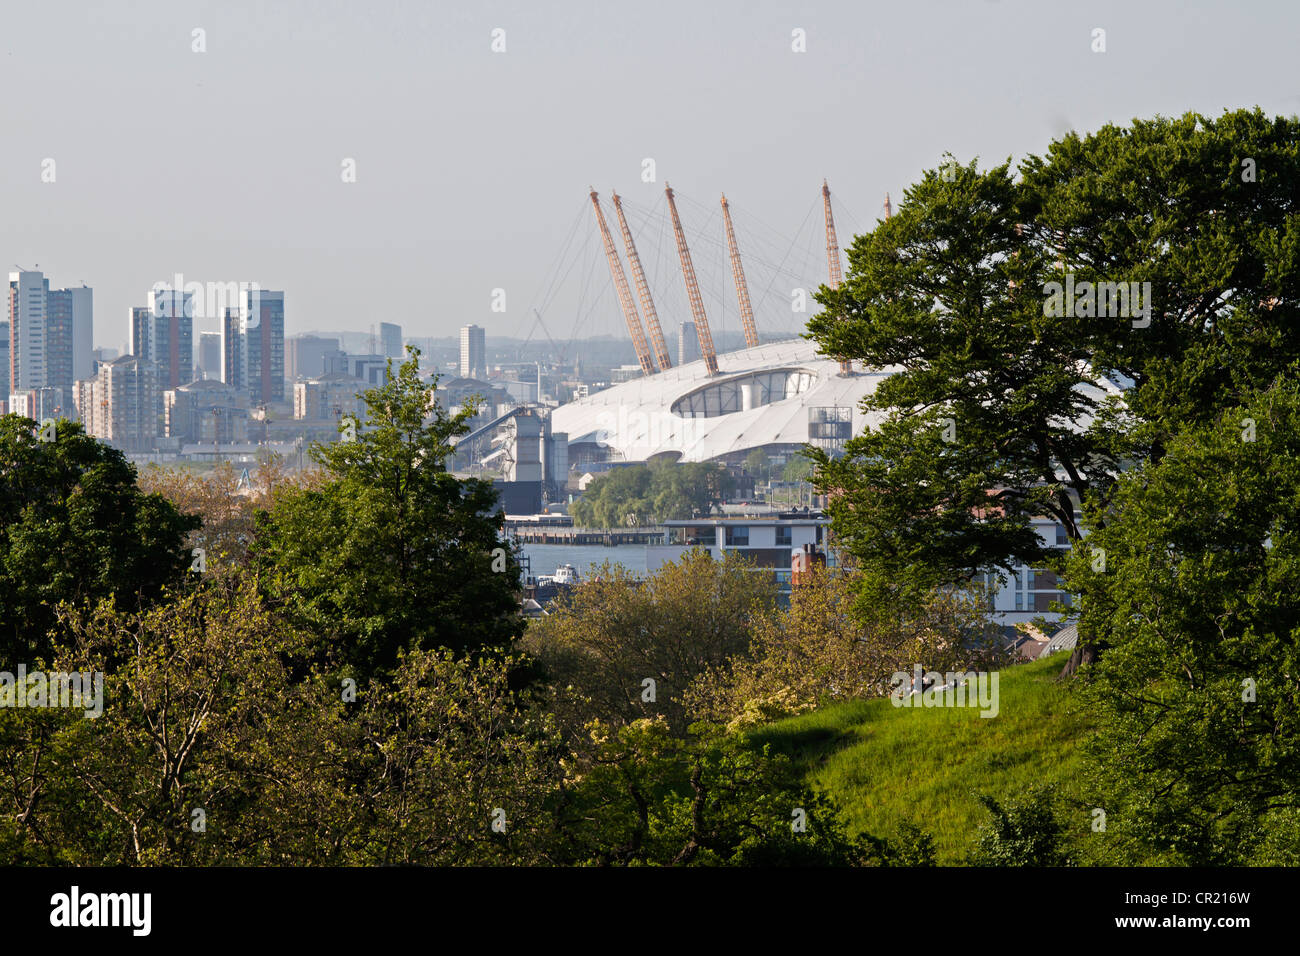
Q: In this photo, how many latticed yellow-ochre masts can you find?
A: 6